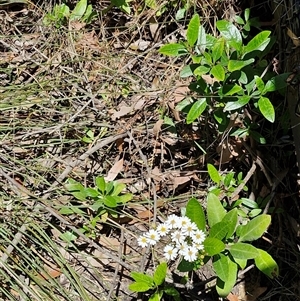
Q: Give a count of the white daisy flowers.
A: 12